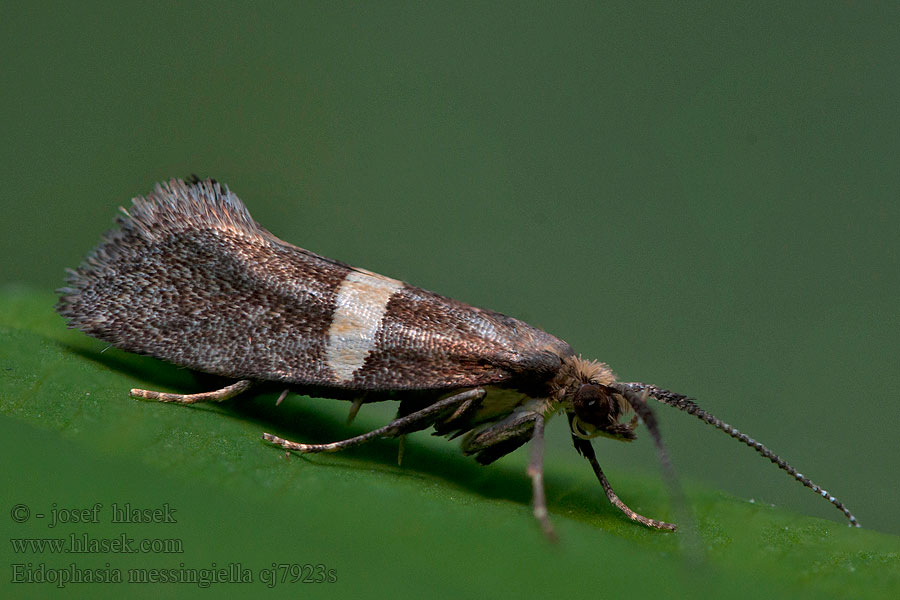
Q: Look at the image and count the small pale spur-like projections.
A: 3